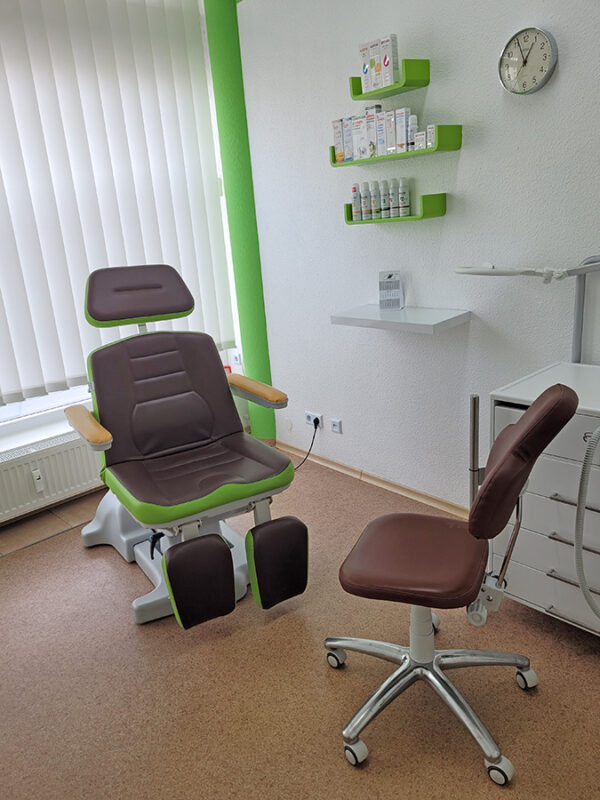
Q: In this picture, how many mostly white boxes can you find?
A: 12